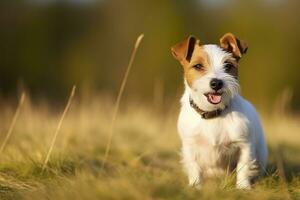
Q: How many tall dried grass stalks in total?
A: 3